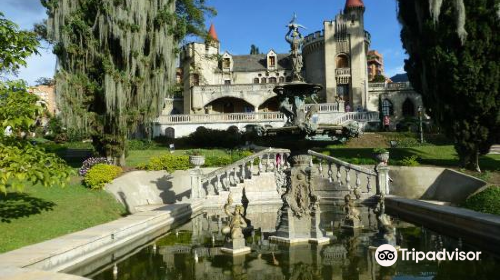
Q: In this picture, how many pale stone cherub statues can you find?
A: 3